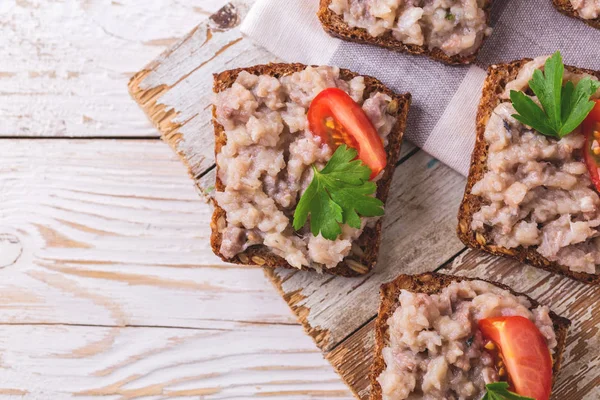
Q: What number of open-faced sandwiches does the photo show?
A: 5